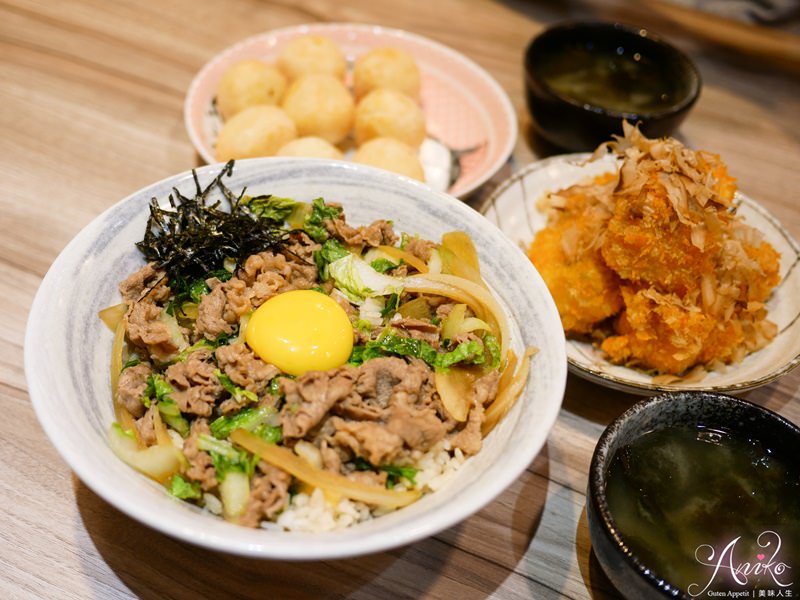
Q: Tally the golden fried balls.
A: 8